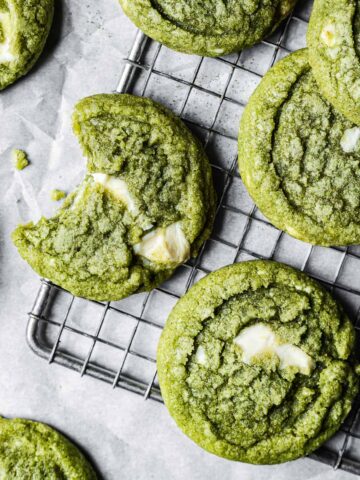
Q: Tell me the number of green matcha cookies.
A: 7